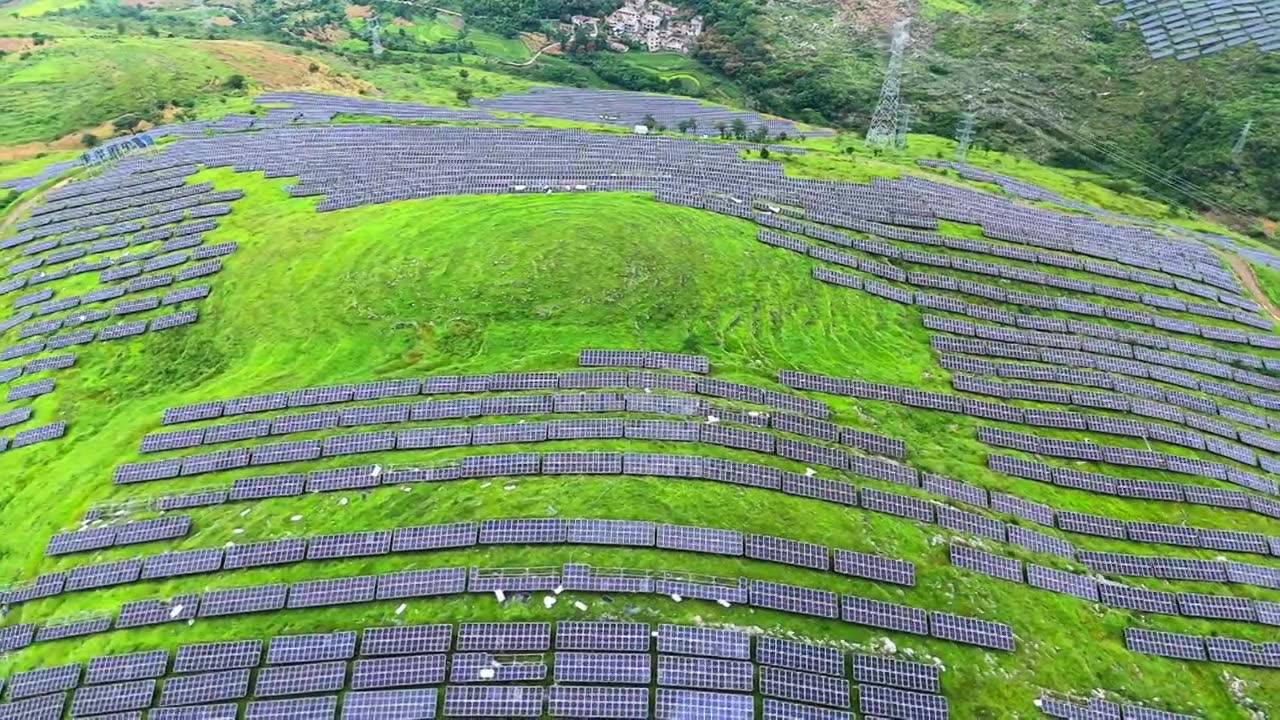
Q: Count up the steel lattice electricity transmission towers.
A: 5